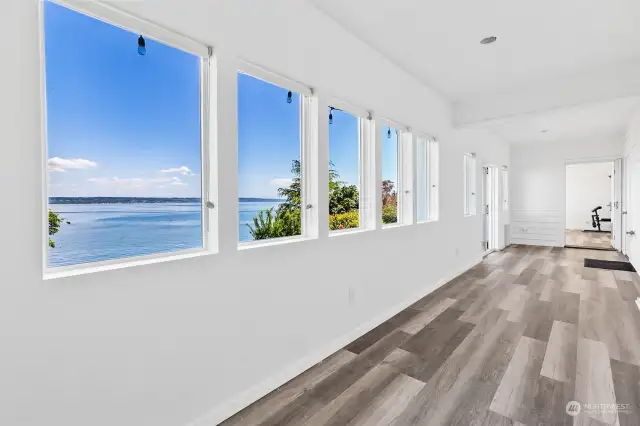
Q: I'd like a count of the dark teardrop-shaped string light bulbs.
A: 4